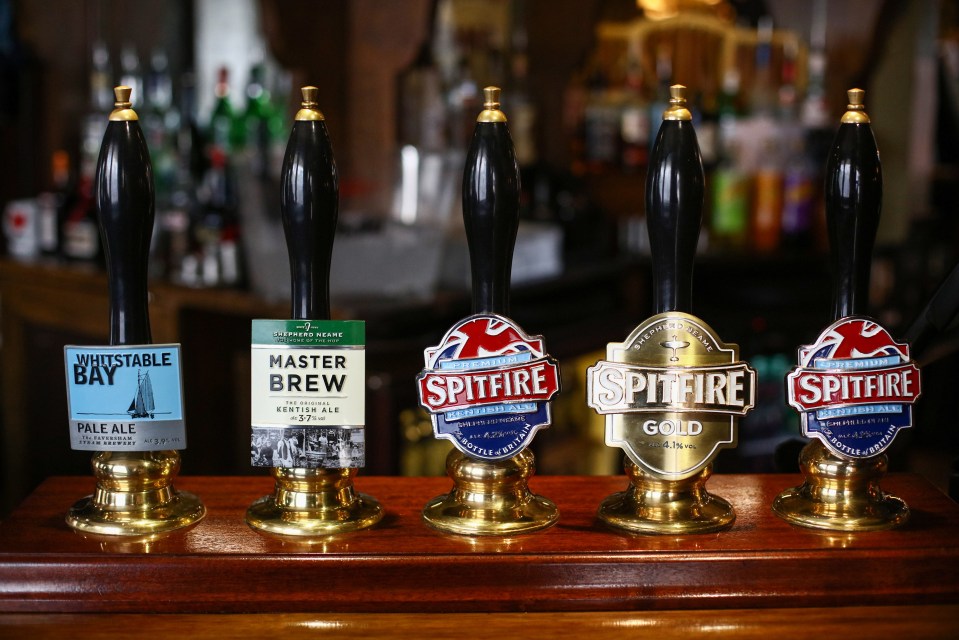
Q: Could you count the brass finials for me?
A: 5